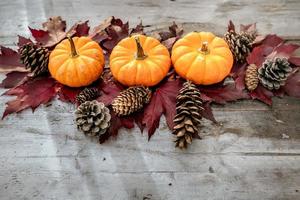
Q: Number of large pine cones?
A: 6